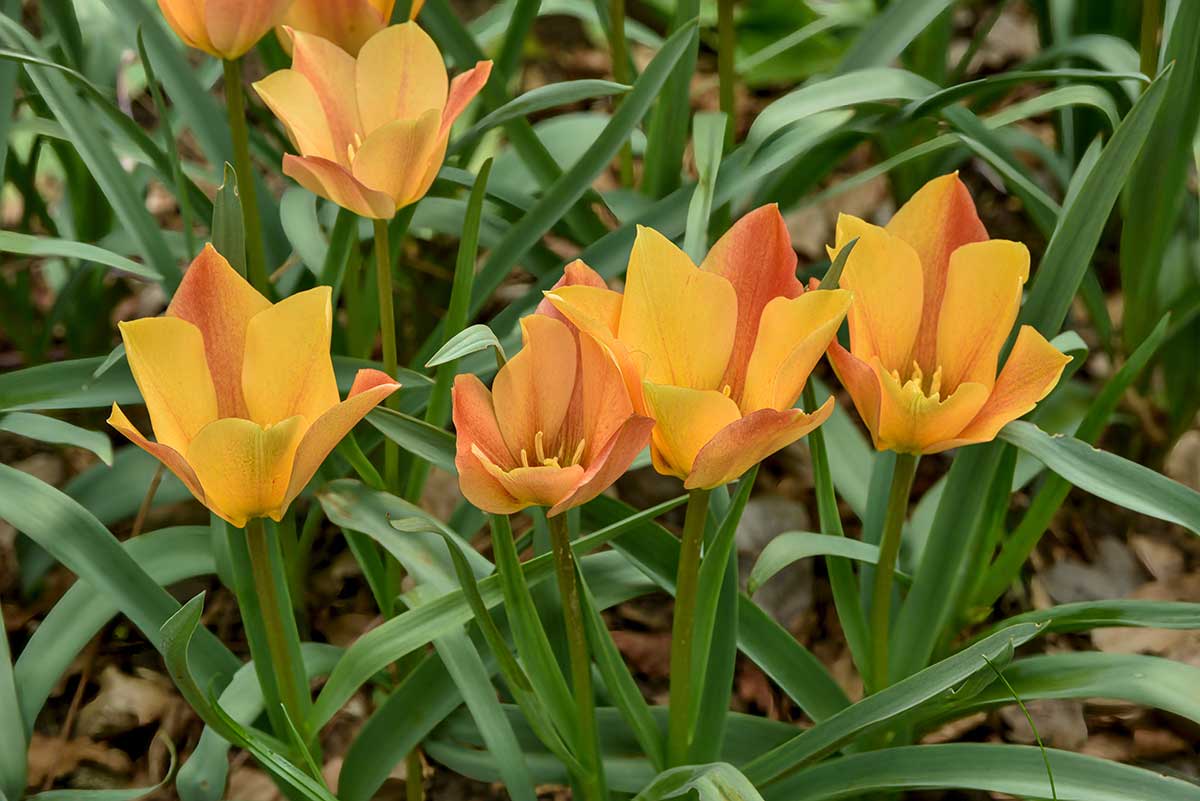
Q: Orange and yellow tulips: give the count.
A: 7